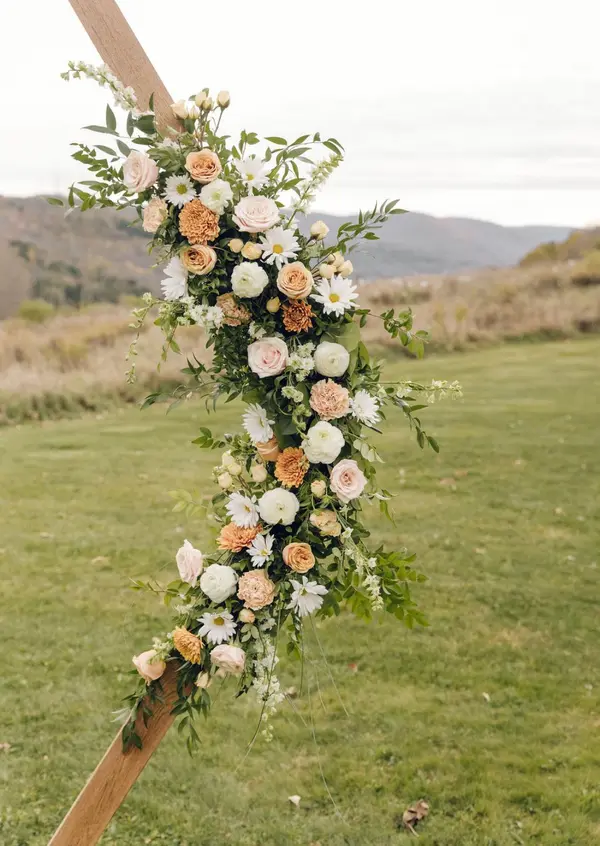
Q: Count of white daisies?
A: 11